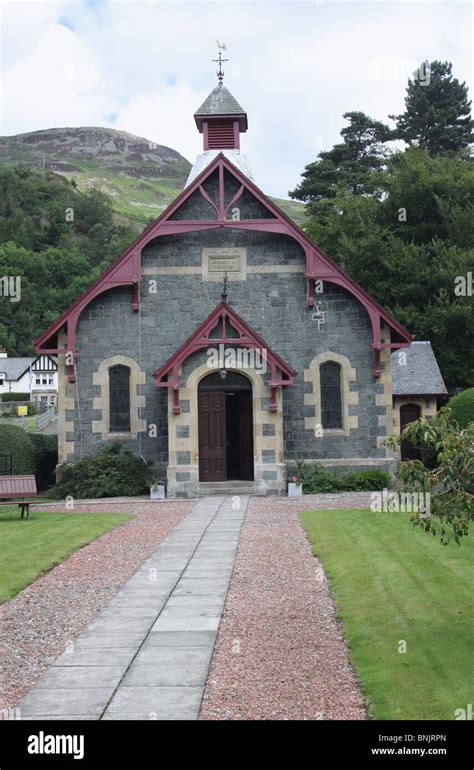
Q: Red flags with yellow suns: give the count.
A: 0